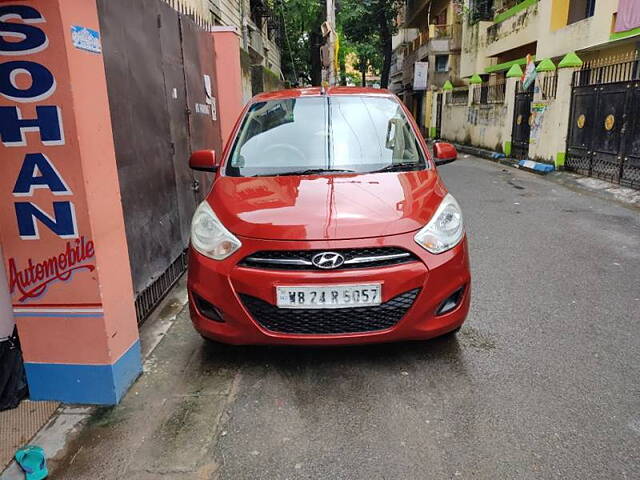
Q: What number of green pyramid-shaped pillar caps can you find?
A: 5